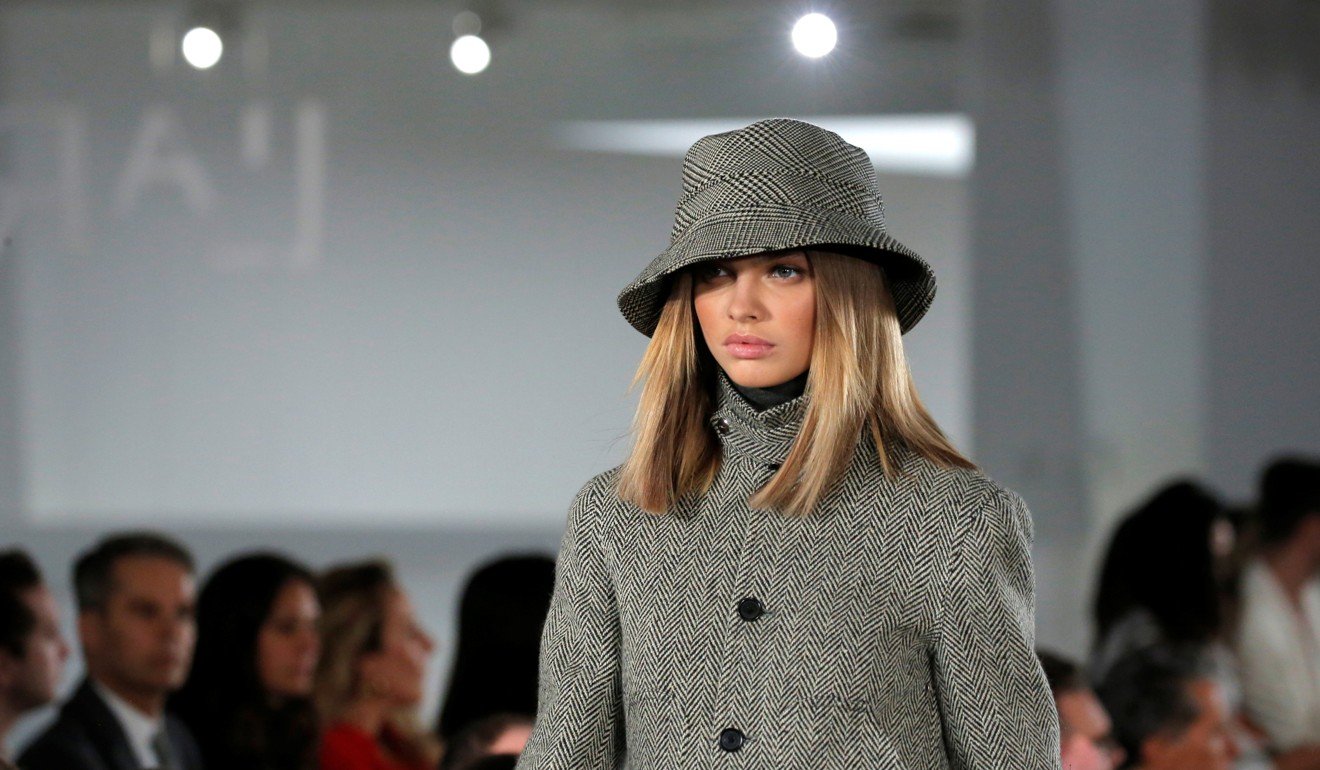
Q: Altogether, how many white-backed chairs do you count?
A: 0